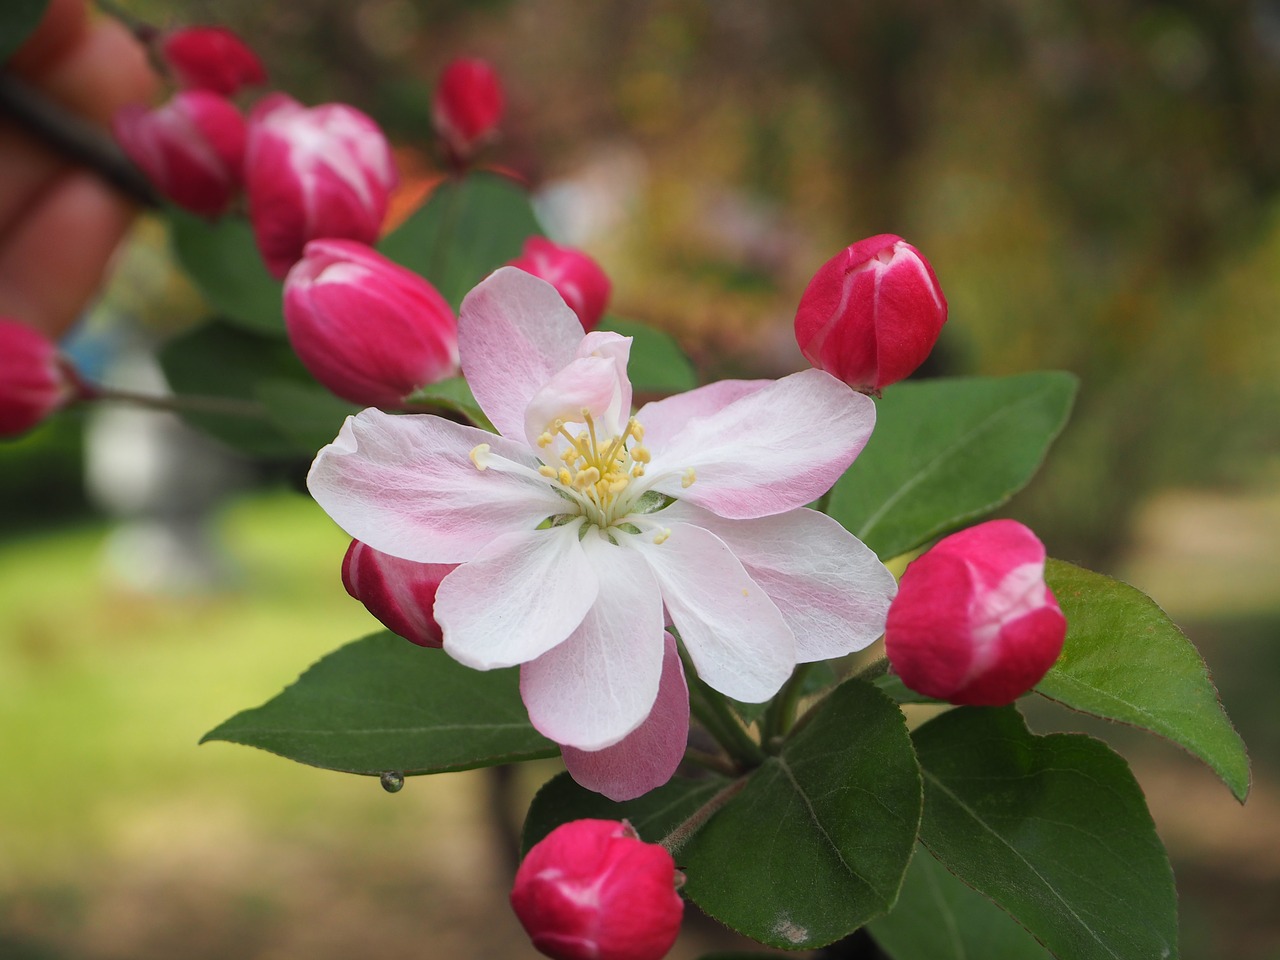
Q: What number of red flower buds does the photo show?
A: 11